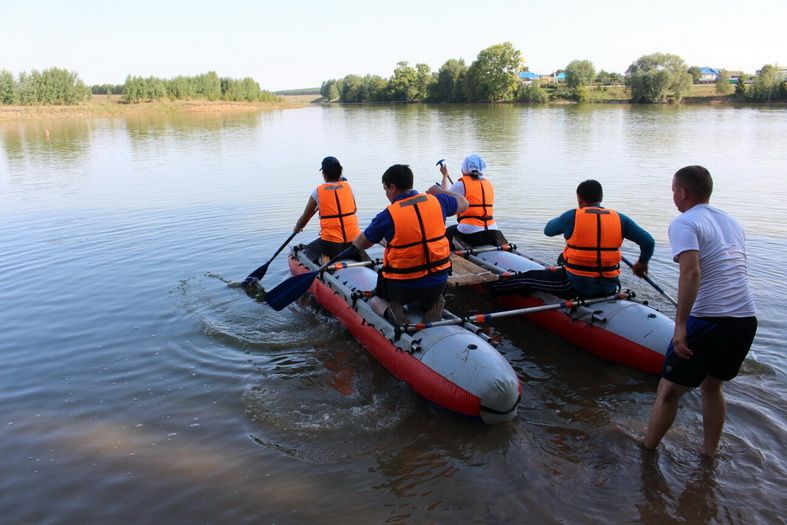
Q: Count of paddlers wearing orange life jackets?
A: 4